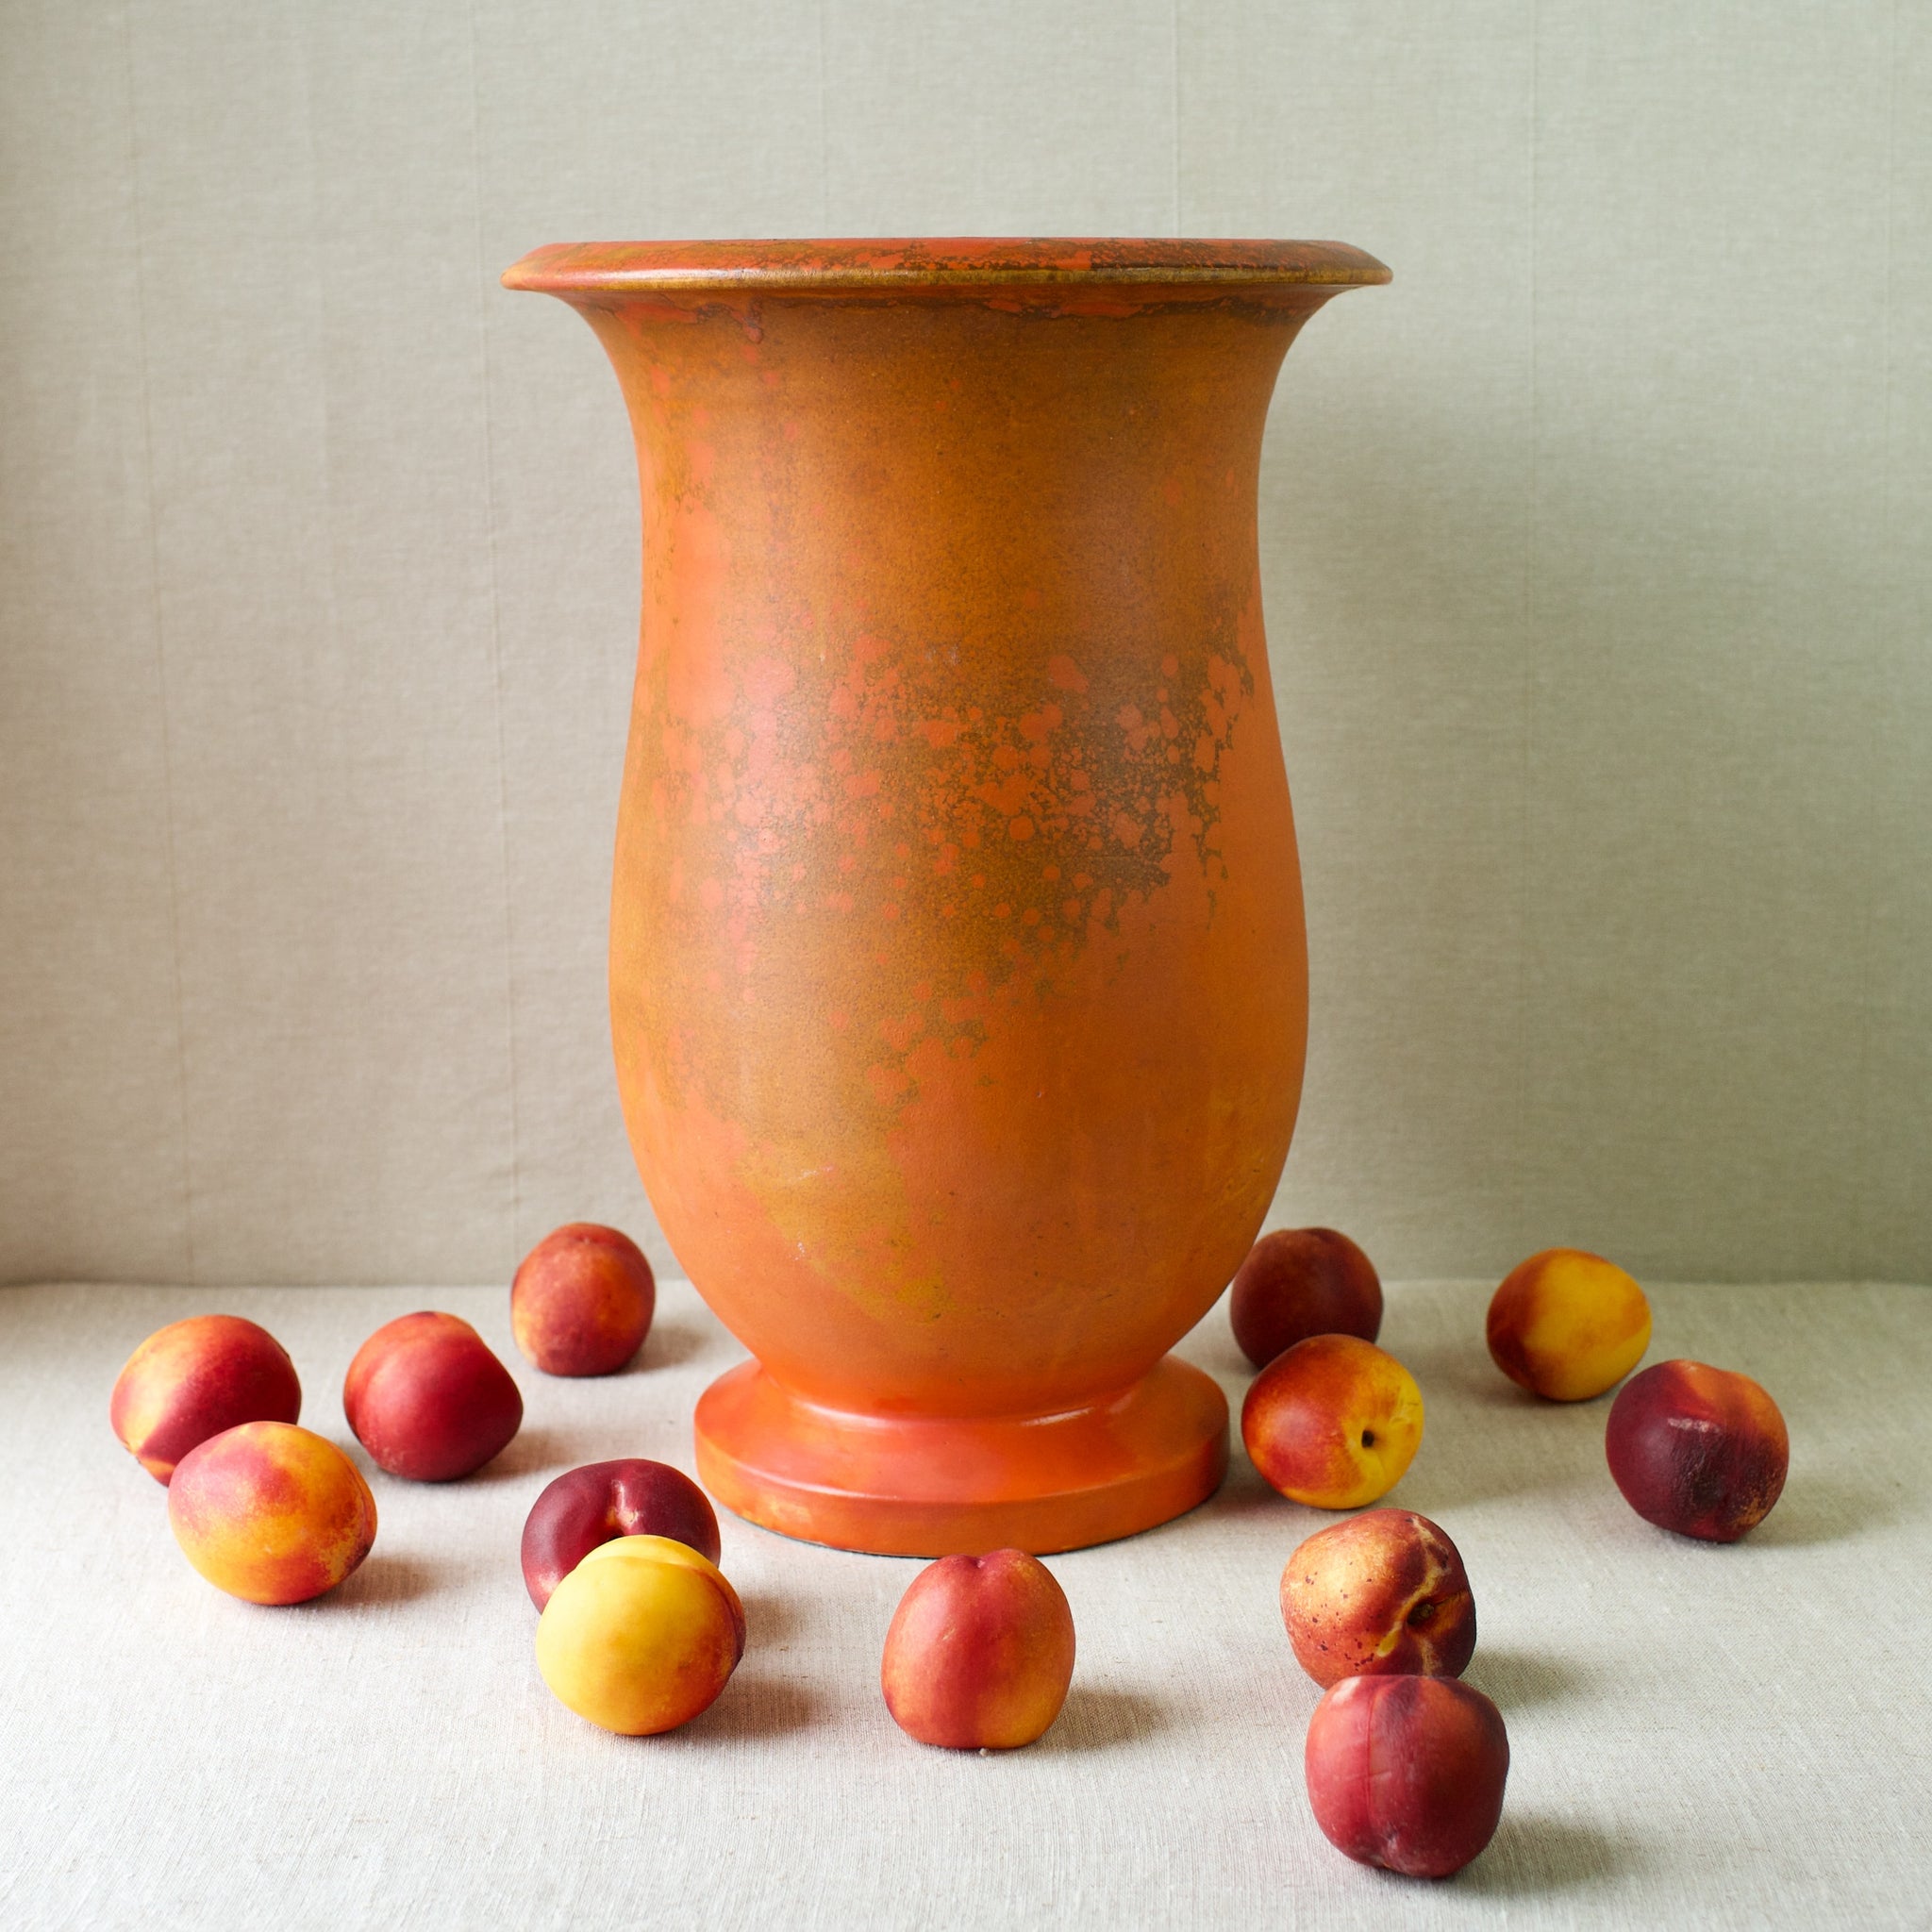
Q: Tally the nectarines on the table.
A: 13